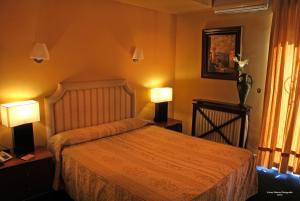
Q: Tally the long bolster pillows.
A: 1